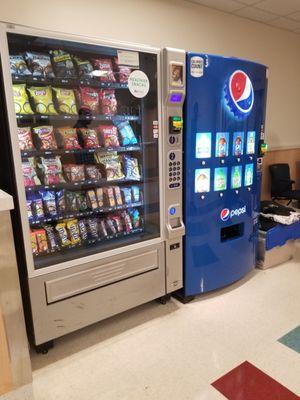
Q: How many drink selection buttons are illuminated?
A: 8